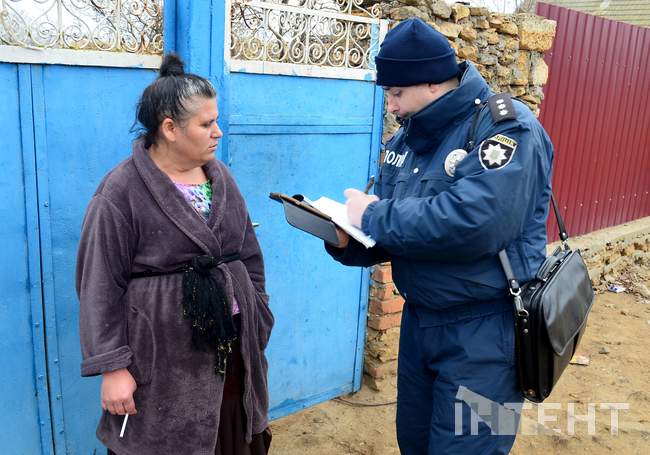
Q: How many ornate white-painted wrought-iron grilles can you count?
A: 2